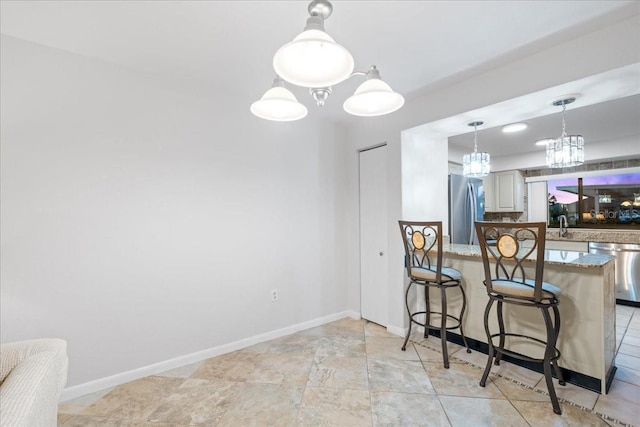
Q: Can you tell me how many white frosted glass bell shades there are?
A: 3